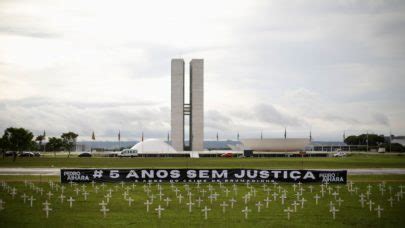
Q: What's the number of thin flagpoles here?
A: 13